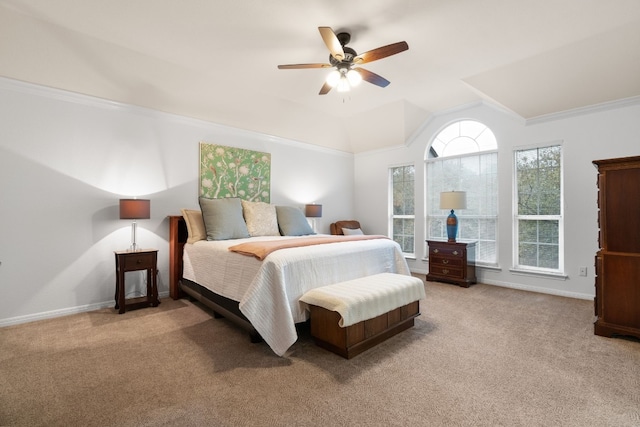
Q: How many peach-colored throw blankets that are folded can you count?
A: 1